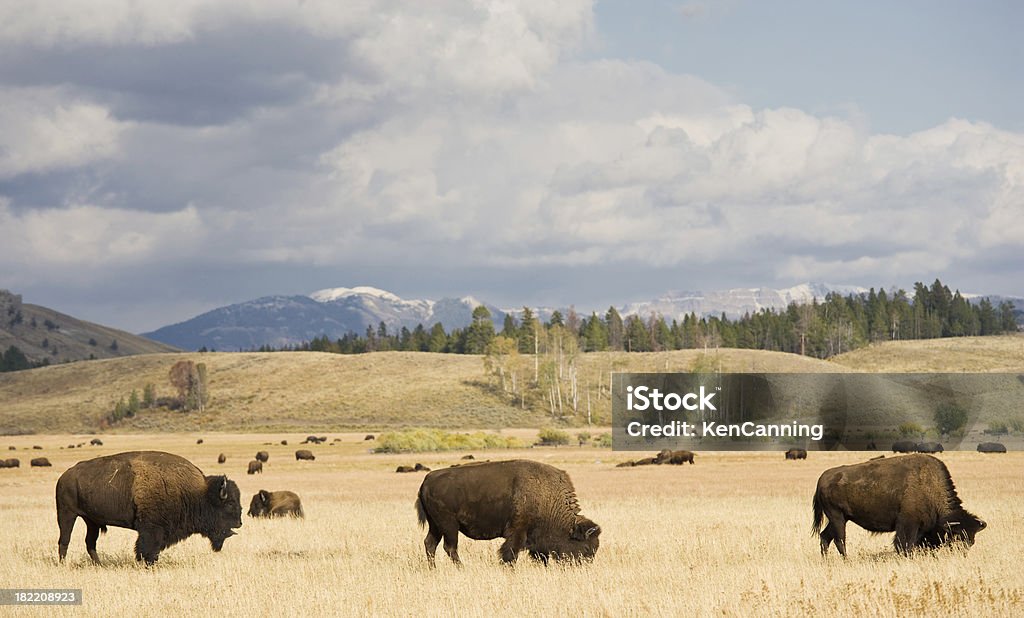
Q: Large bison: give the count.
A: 3